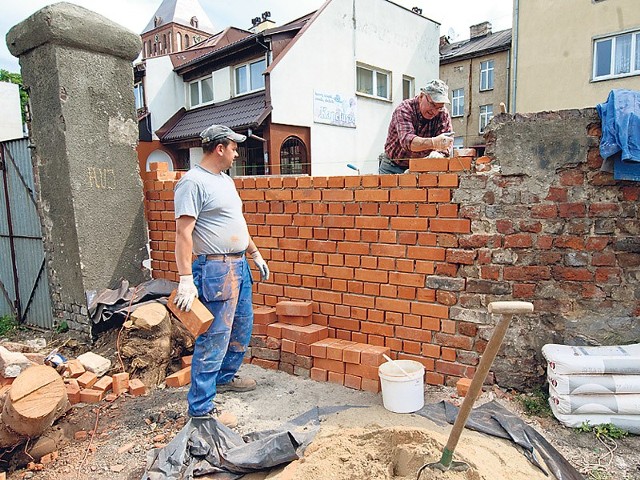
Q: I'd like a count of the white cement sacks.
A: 4